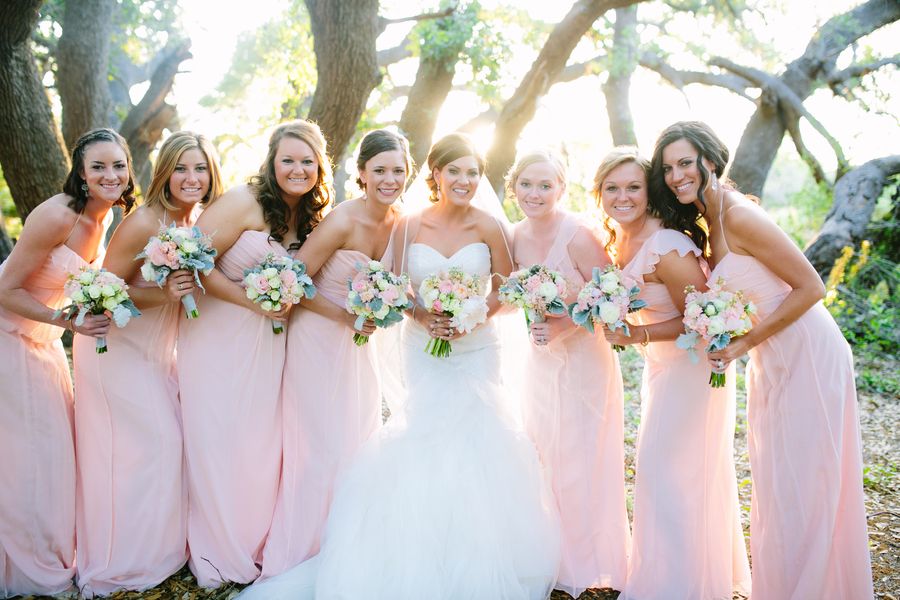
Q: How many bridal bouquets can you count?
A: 8